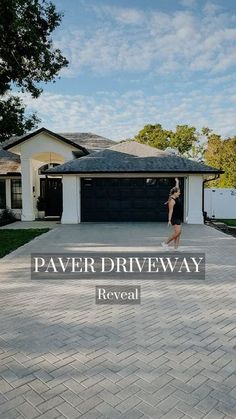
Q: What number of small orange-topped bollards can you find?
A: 0